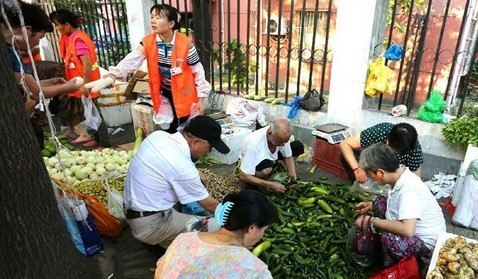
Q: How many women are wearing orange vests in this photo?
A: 2